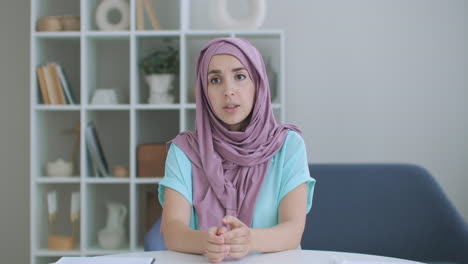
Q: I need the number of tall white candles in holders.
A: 2